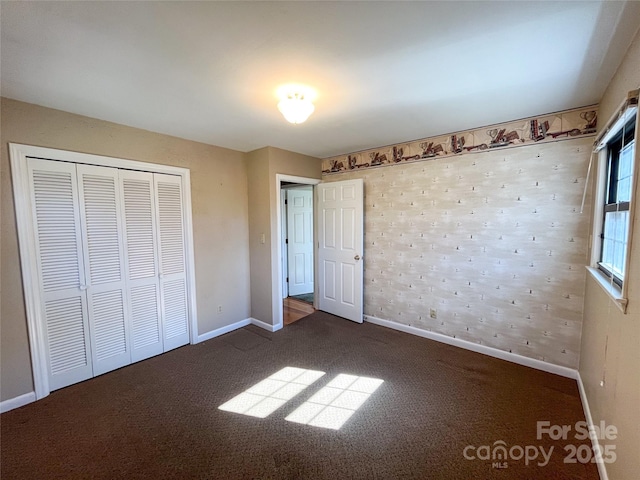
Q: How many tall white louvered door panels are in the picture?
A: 4